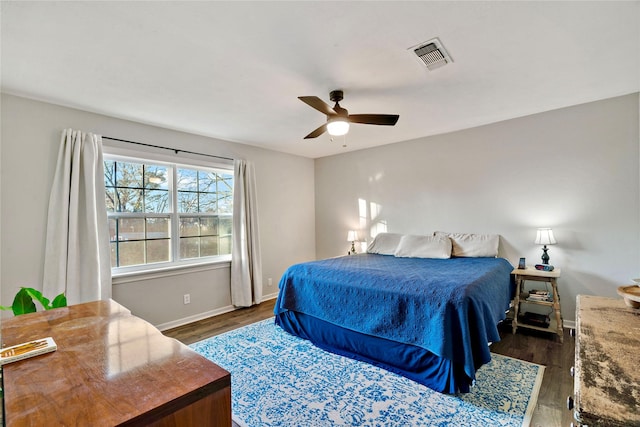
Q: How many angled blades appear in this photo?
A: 3